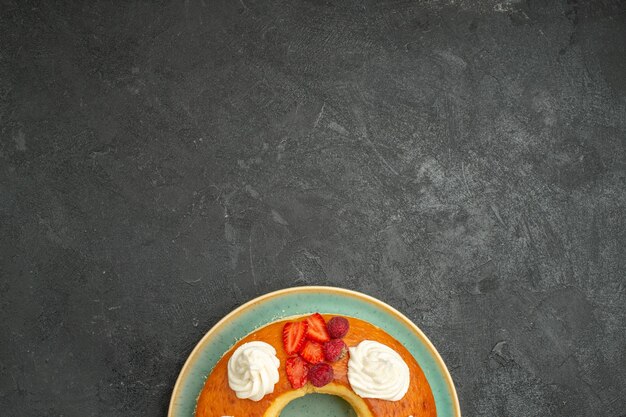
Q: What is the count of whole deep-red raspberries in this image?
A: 3